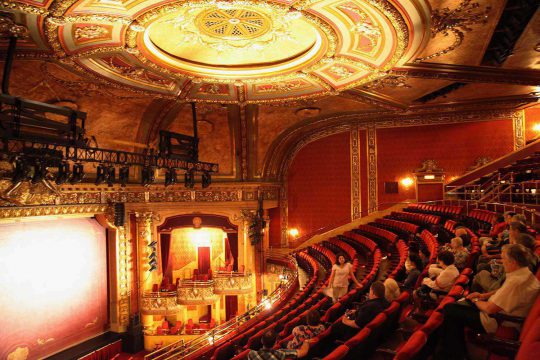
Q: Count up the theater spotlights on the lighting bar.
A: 11